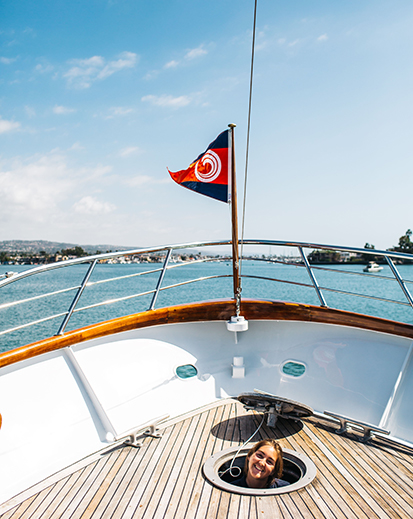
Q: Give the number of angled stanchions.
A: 4